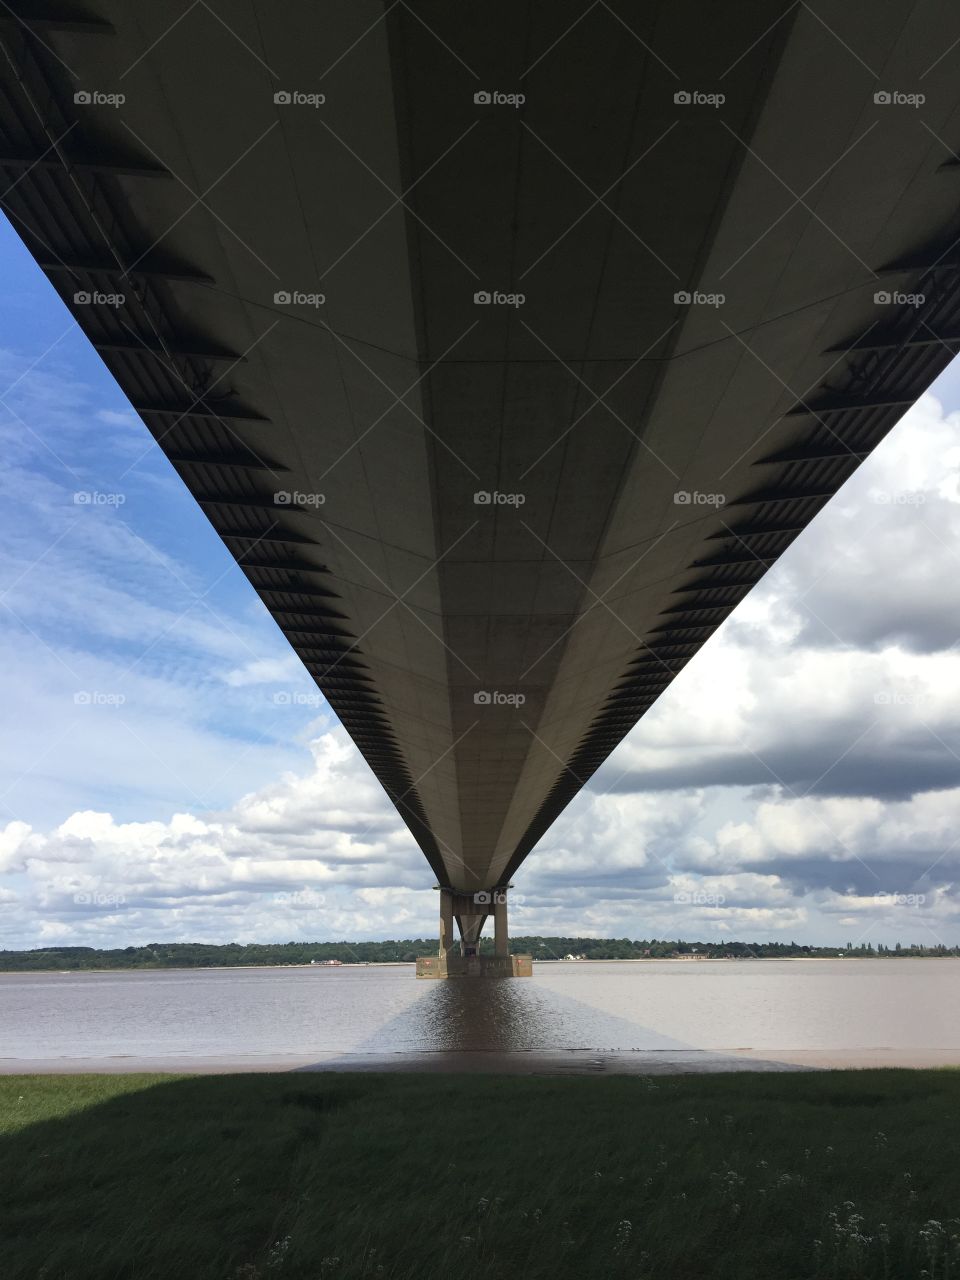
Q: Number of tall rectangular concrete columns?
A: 2